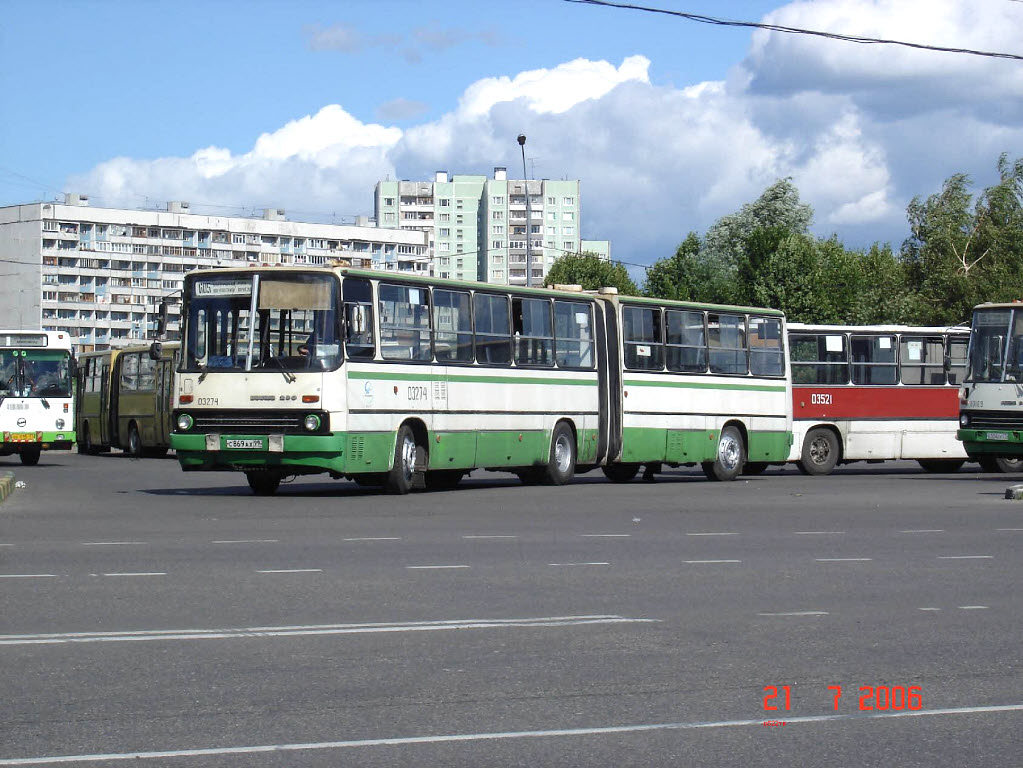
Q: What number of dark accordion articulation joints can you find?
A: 2